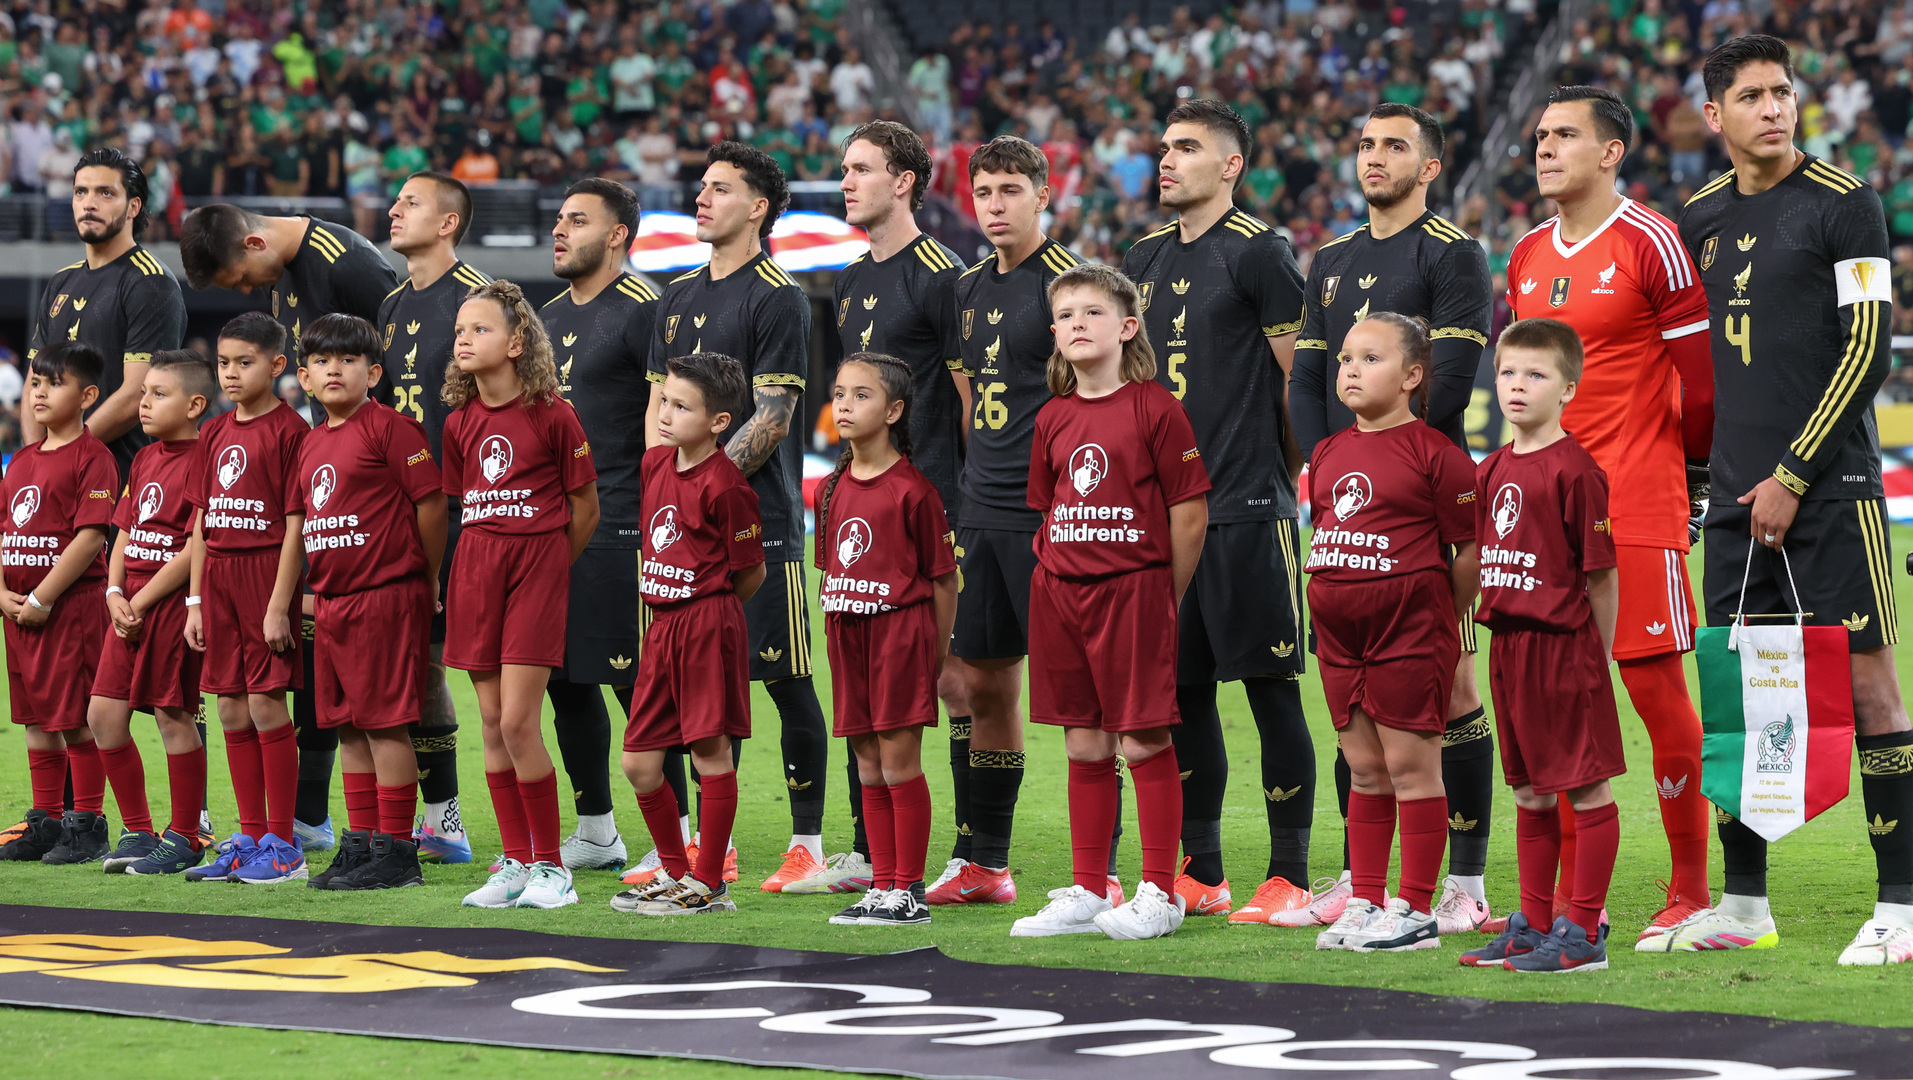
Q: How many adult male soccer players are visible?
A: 11